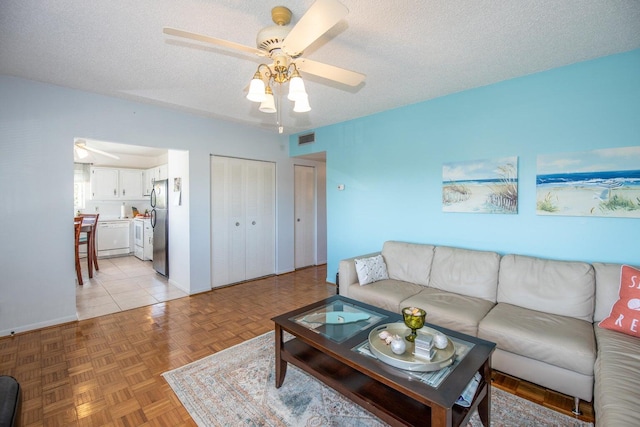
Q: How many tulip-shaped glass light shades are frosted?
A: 4